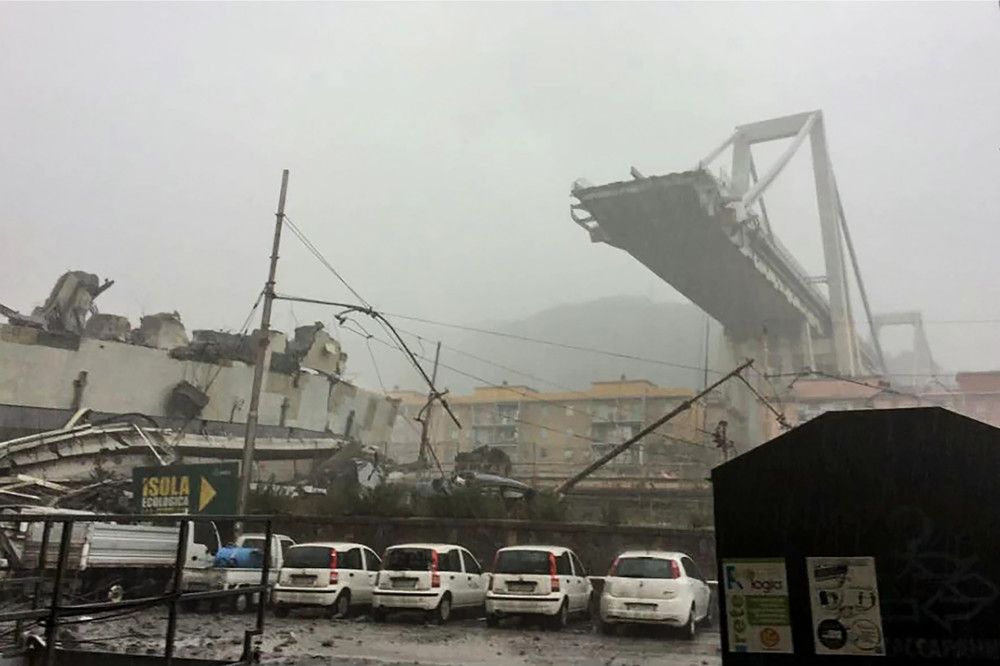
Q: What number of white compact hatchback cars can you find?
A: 4